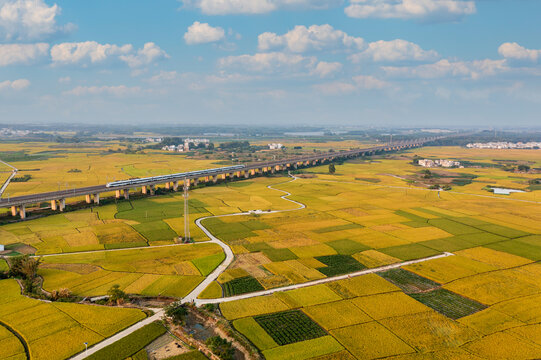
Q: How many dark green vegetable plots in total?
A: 5